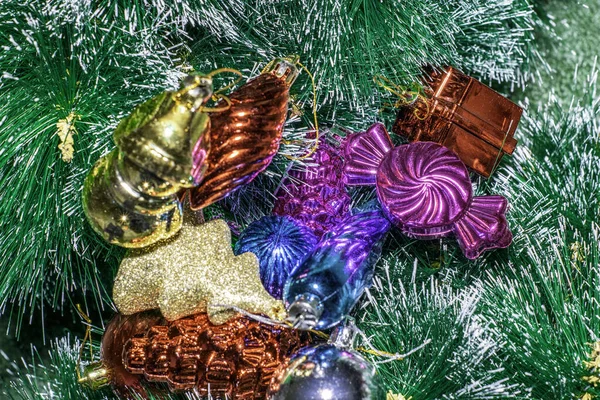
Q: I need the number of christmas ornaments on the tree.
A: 11